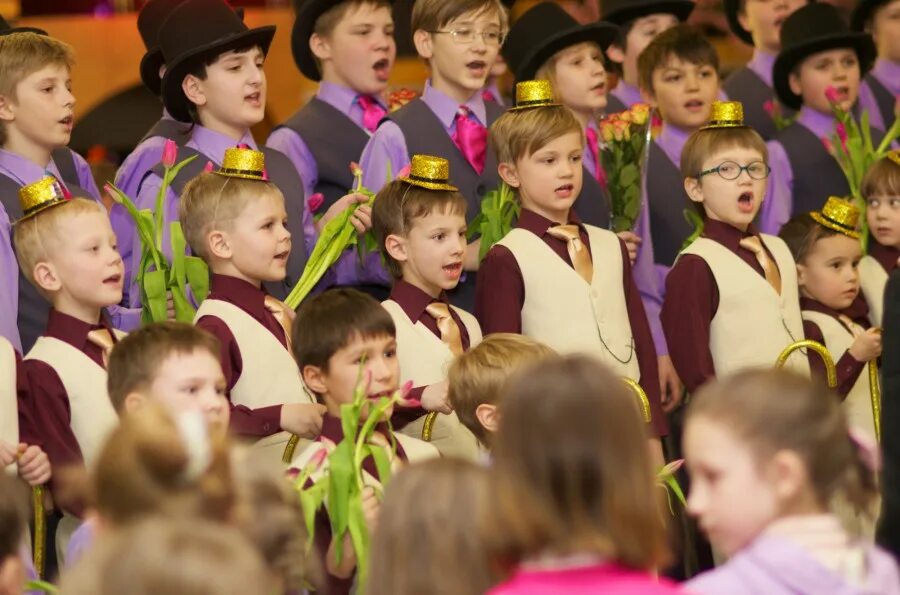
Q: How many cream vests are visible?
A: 9